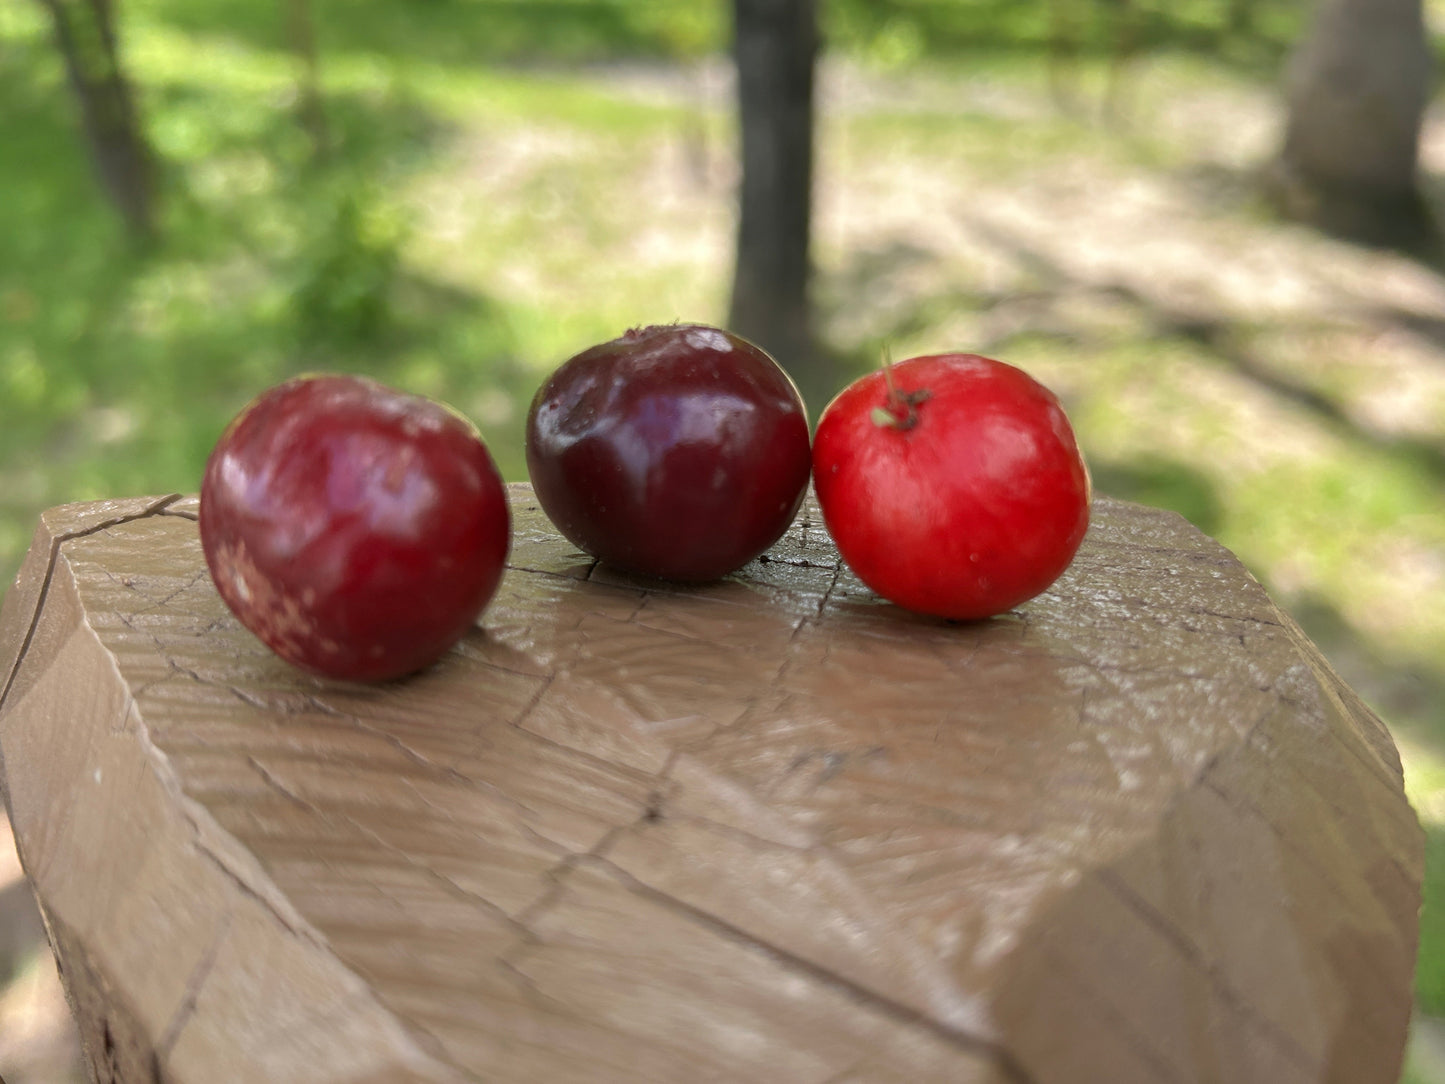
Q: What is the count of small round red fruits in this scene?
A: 3